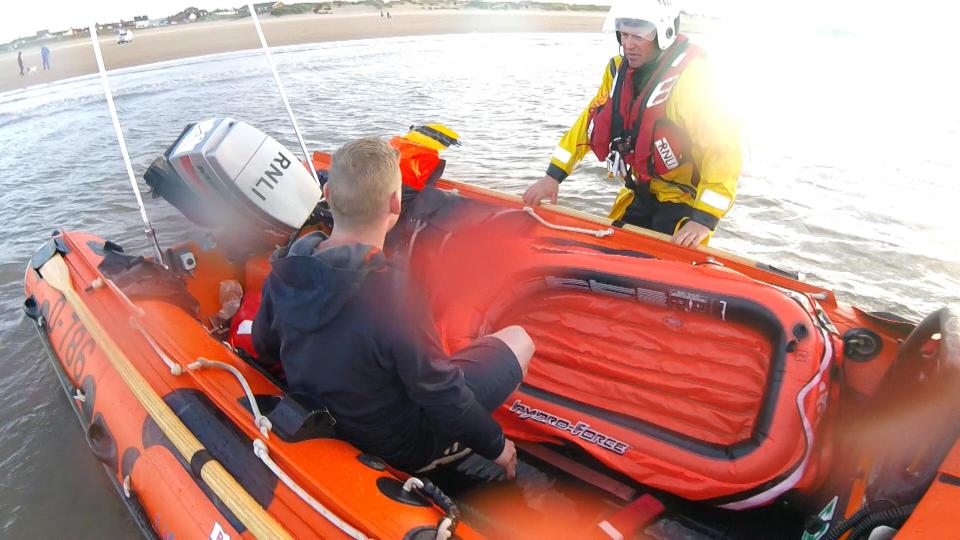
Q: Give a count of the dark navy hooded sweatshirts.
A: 1